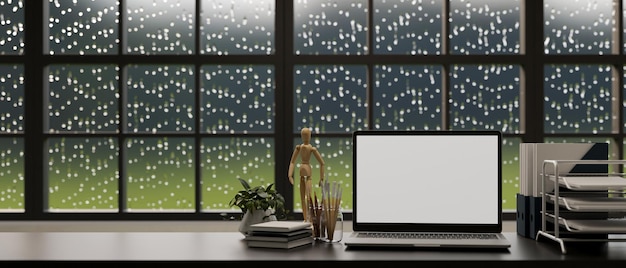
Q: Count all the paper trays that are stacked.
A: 3